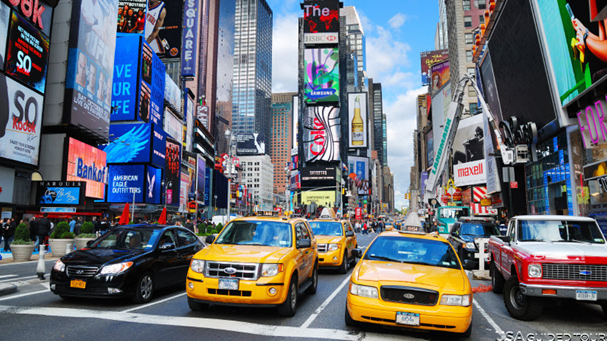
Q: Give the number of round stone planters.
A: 3